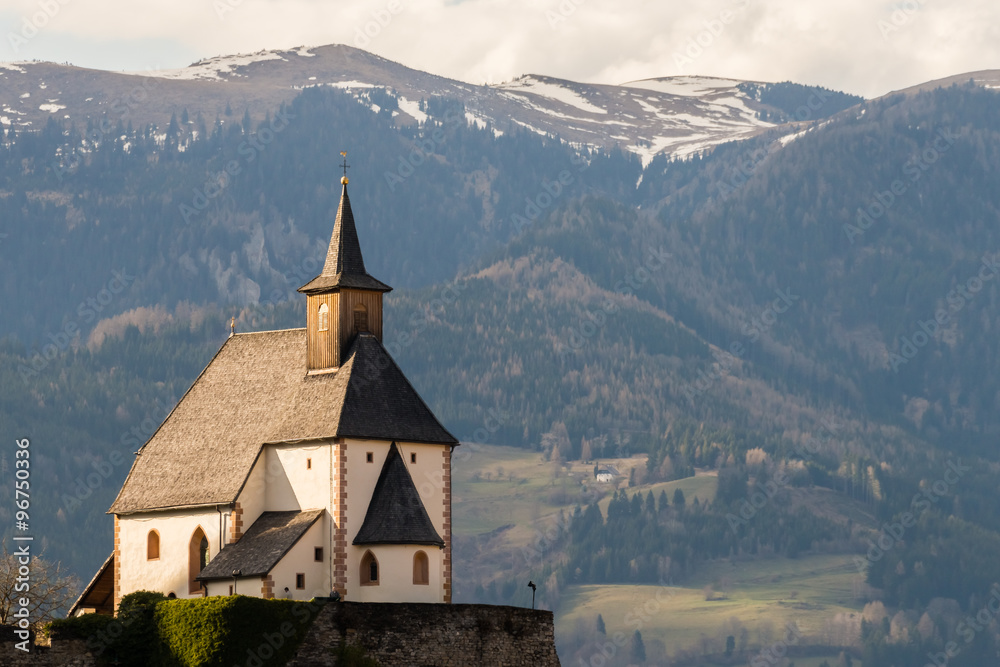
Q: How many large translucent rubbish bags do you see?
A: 0